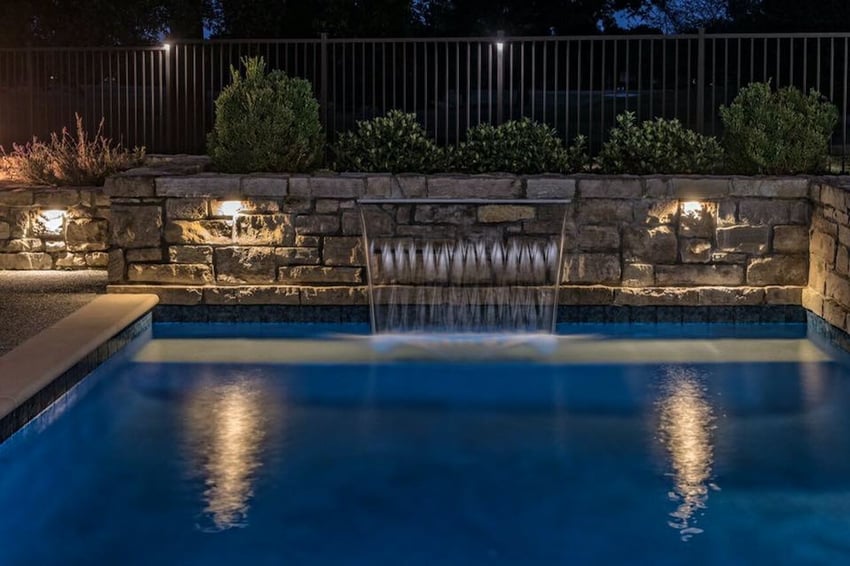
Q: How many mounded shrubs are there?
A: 5